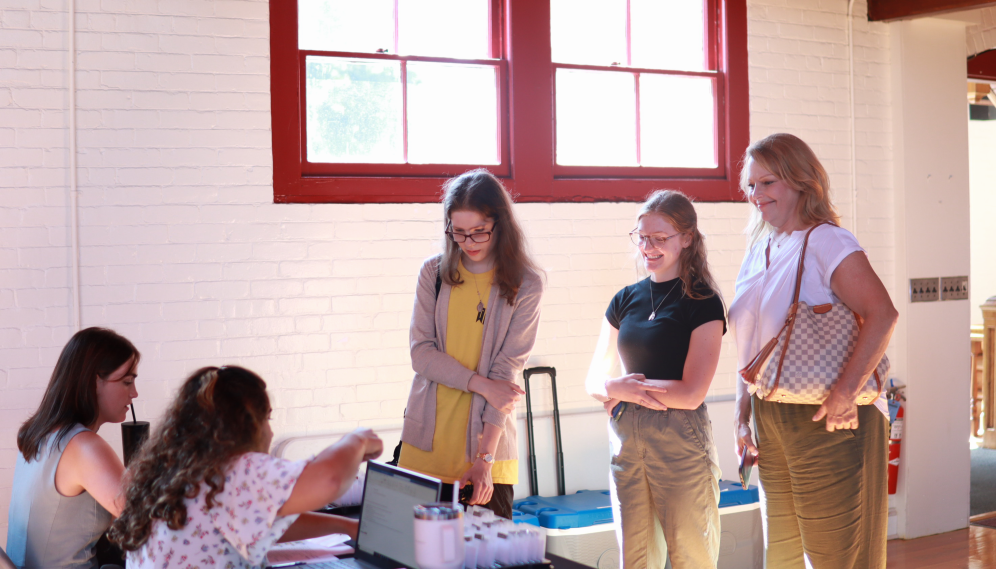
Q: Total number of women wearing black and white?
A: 2